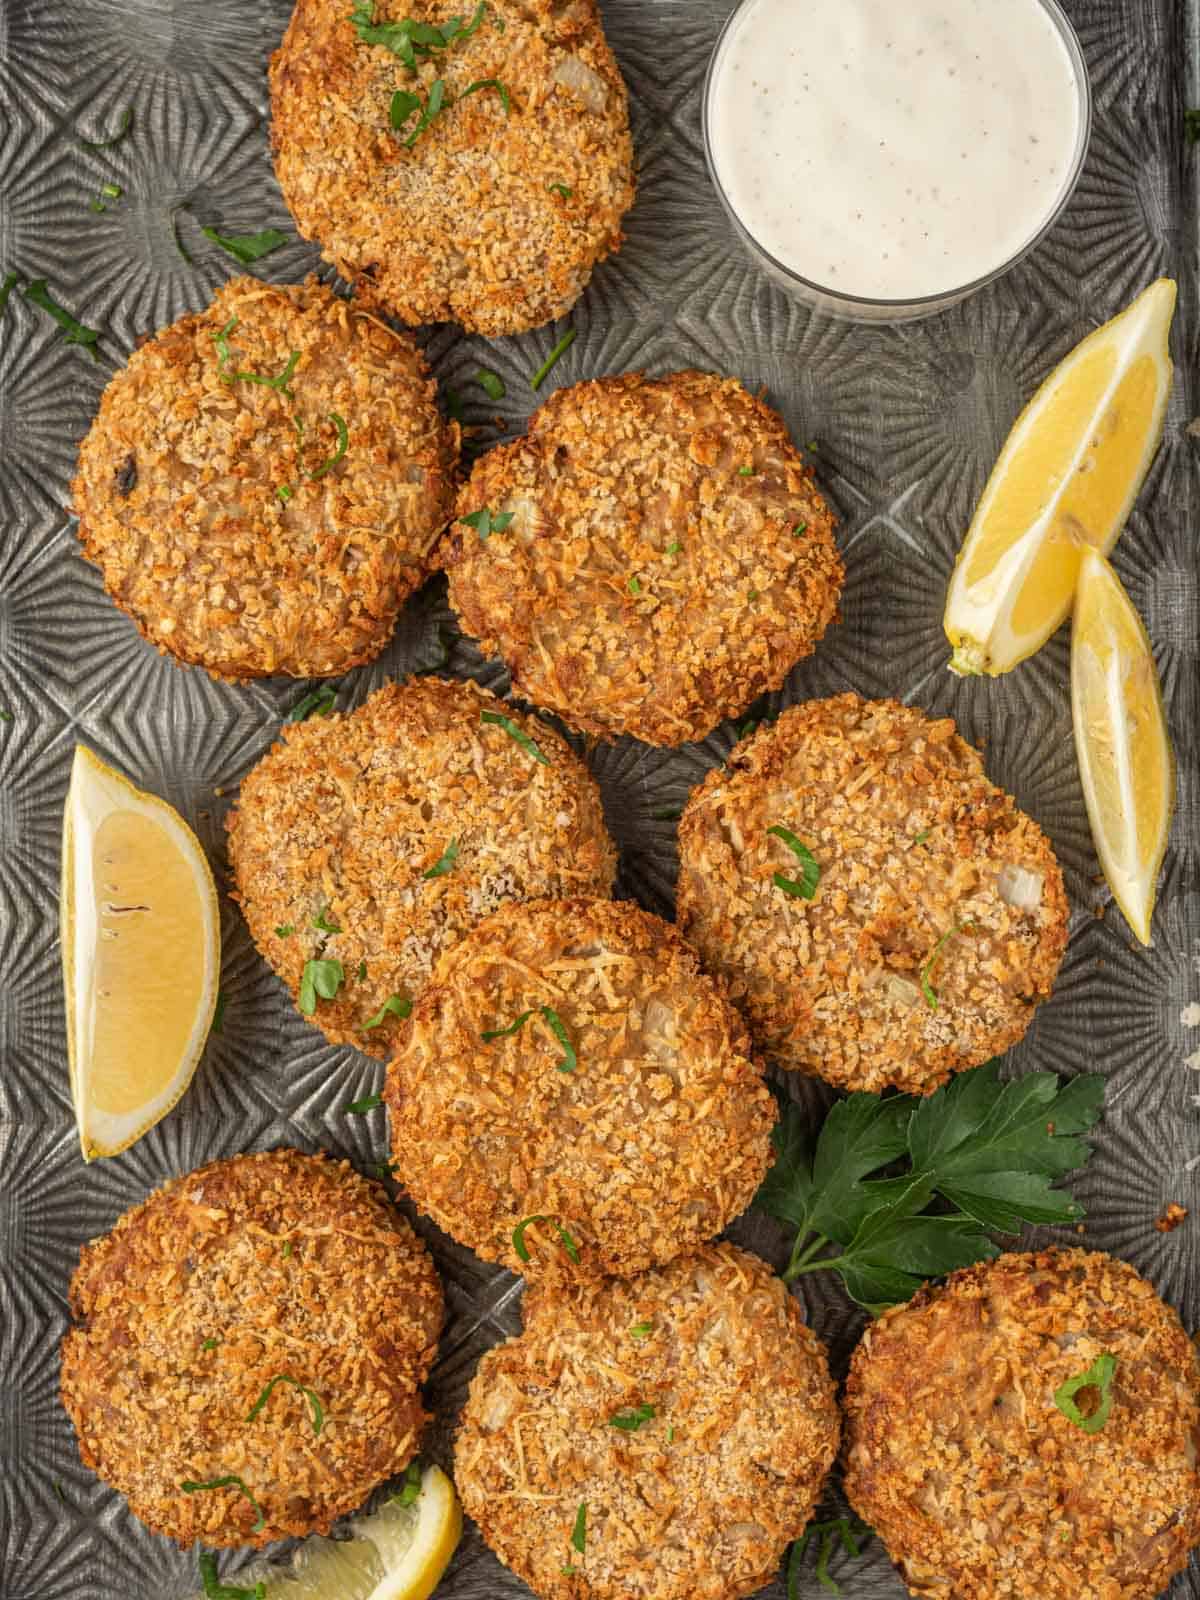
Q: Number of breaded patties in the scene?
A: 9